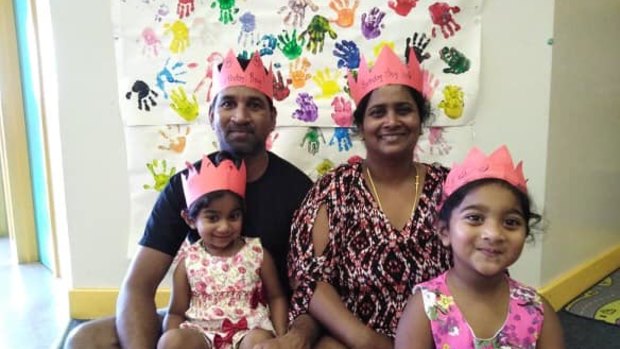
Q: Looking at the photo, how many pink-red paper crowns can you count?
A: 4